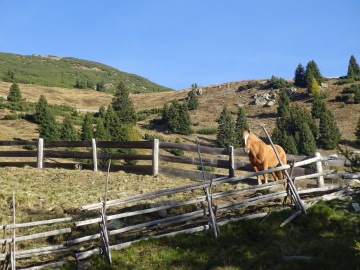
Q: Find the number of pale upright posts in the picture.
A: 5